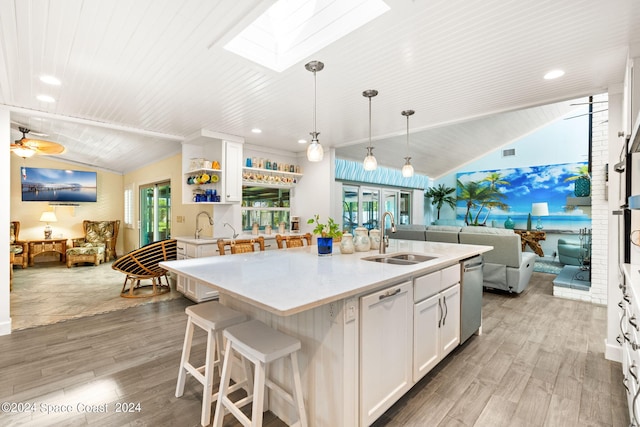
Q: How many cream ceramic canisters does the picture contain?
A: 3